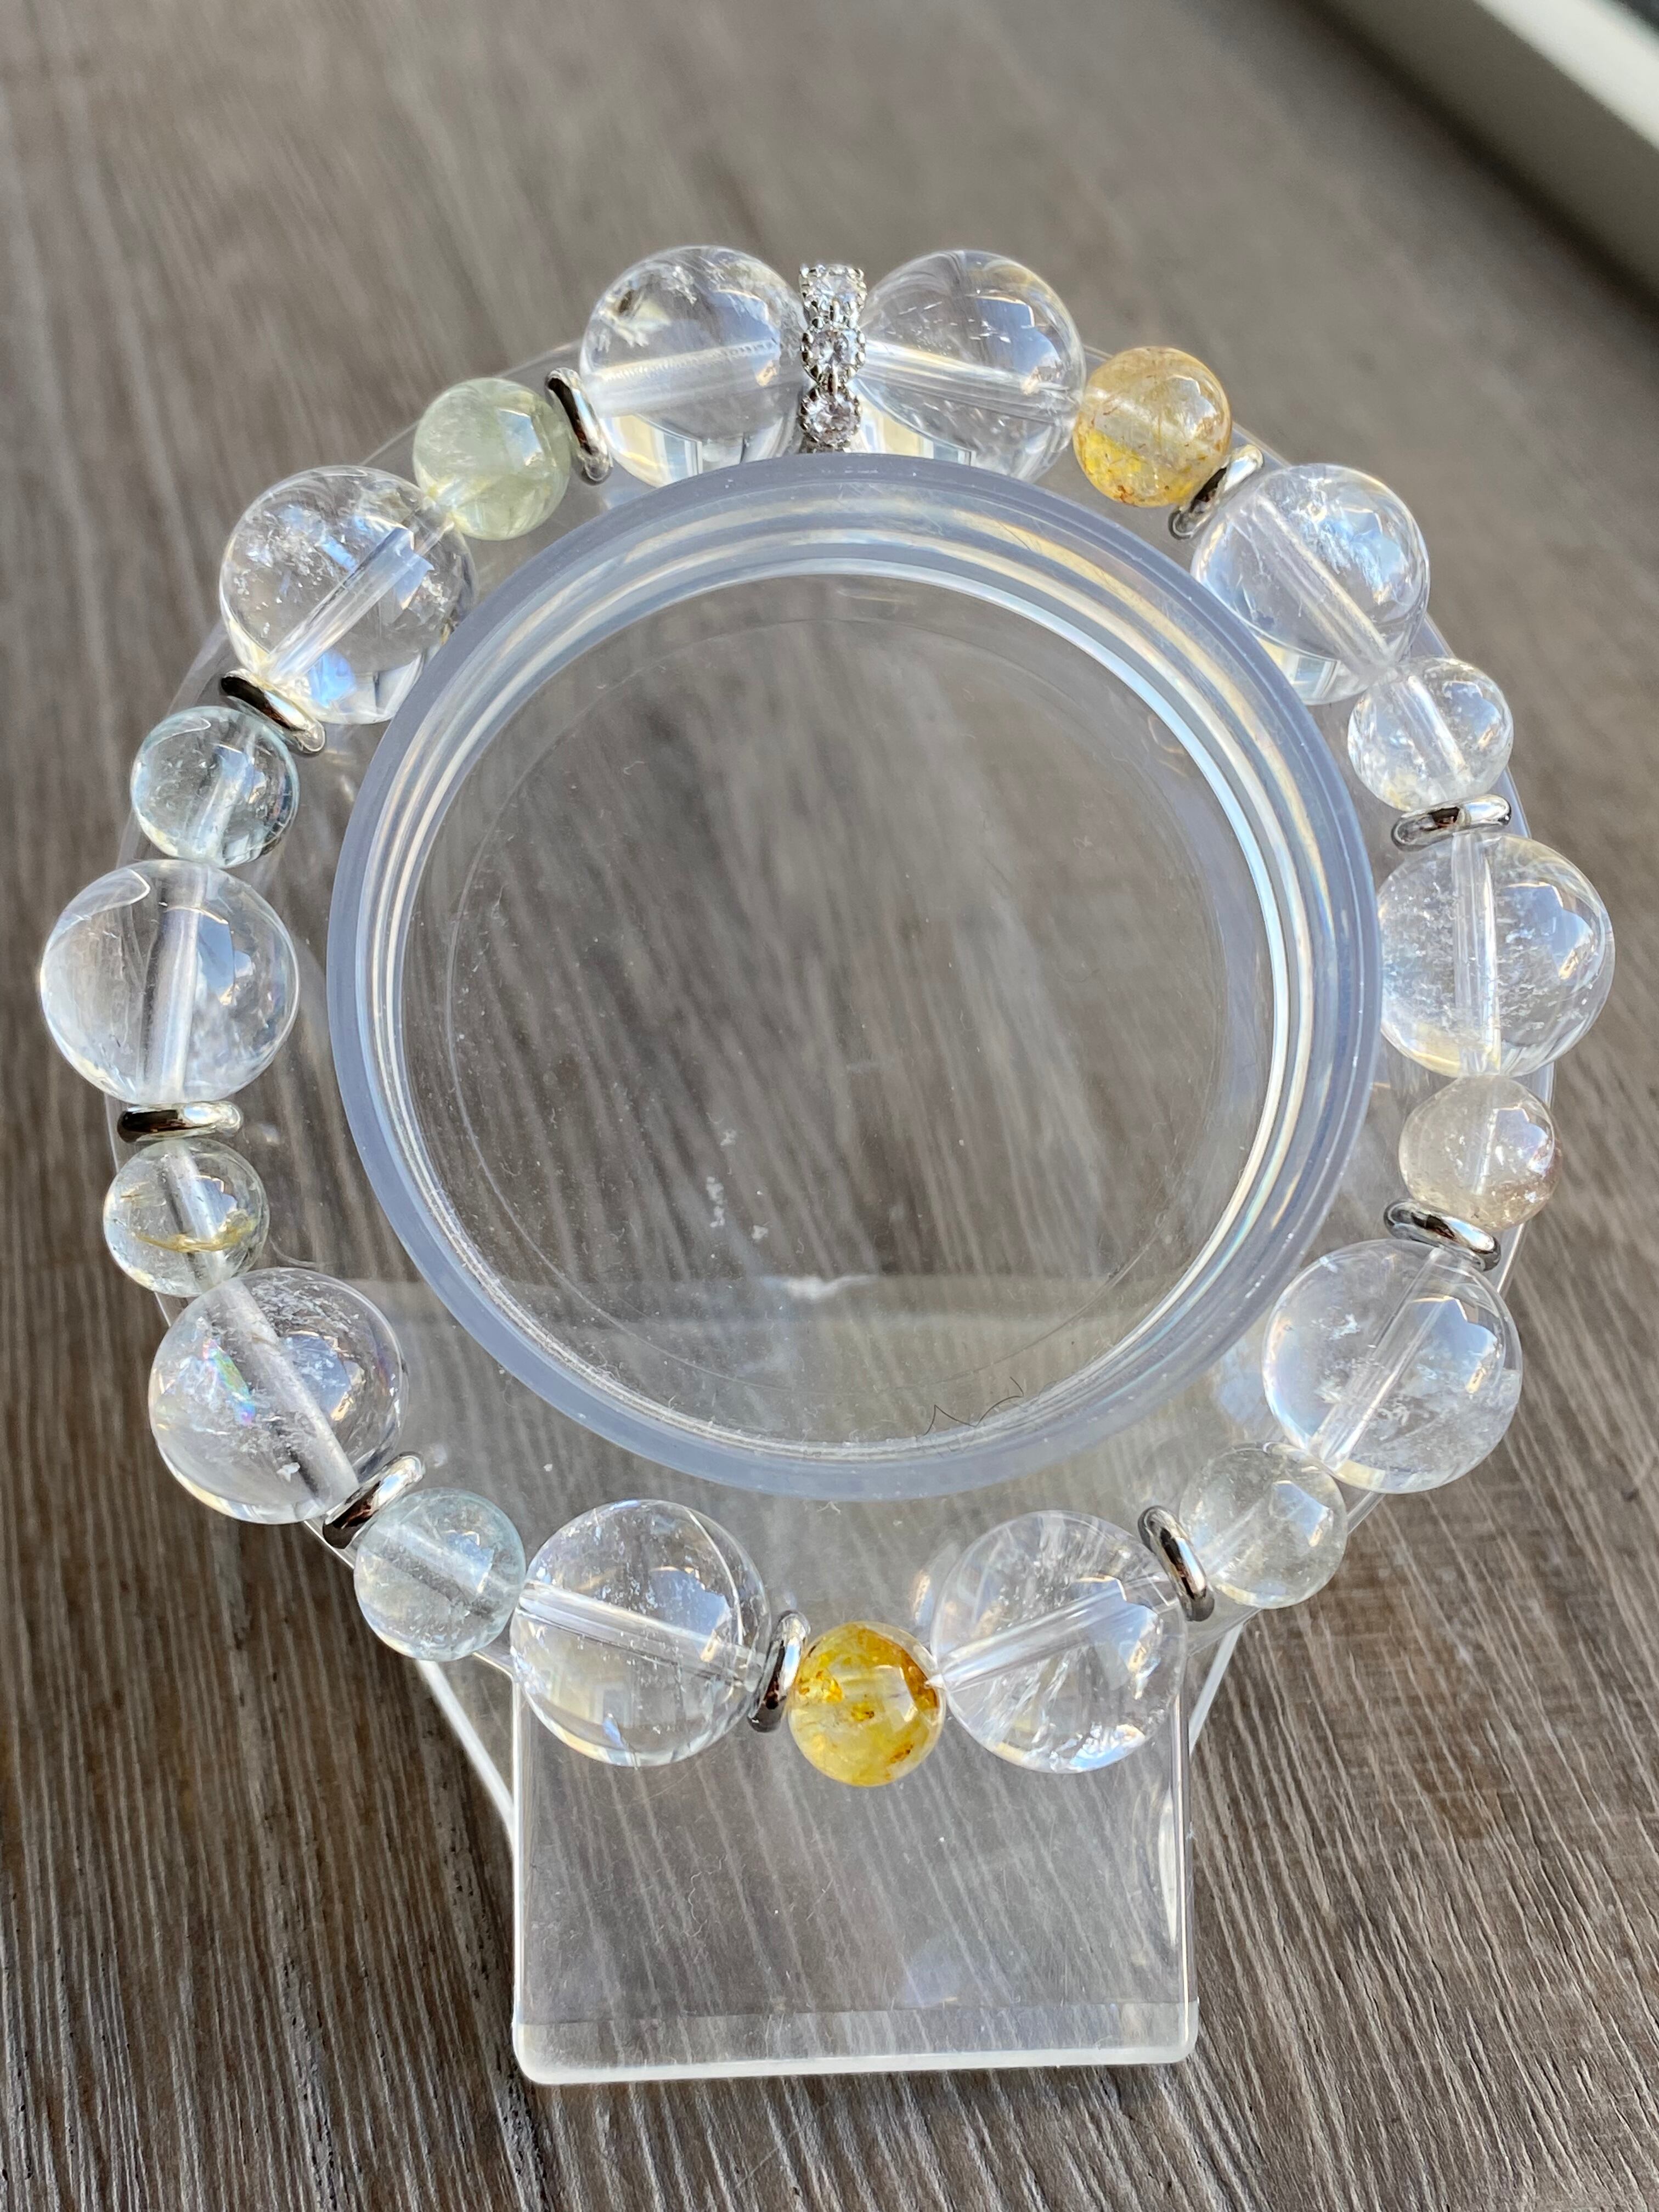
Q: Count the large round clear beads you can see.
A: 10